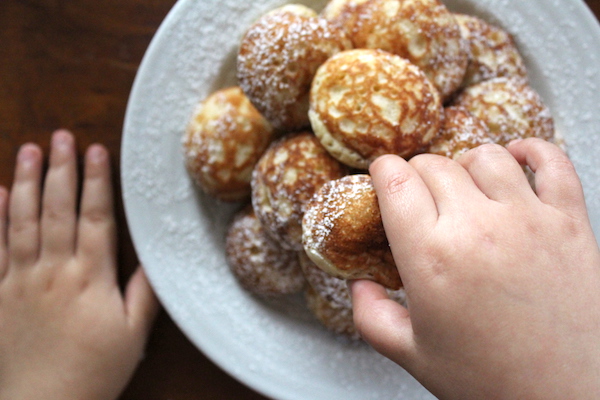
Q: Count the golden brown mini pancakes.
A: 11